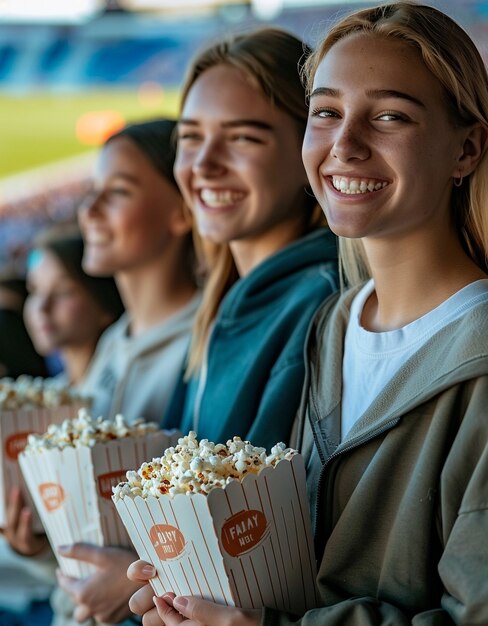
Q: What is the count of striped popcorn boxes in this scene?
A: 3